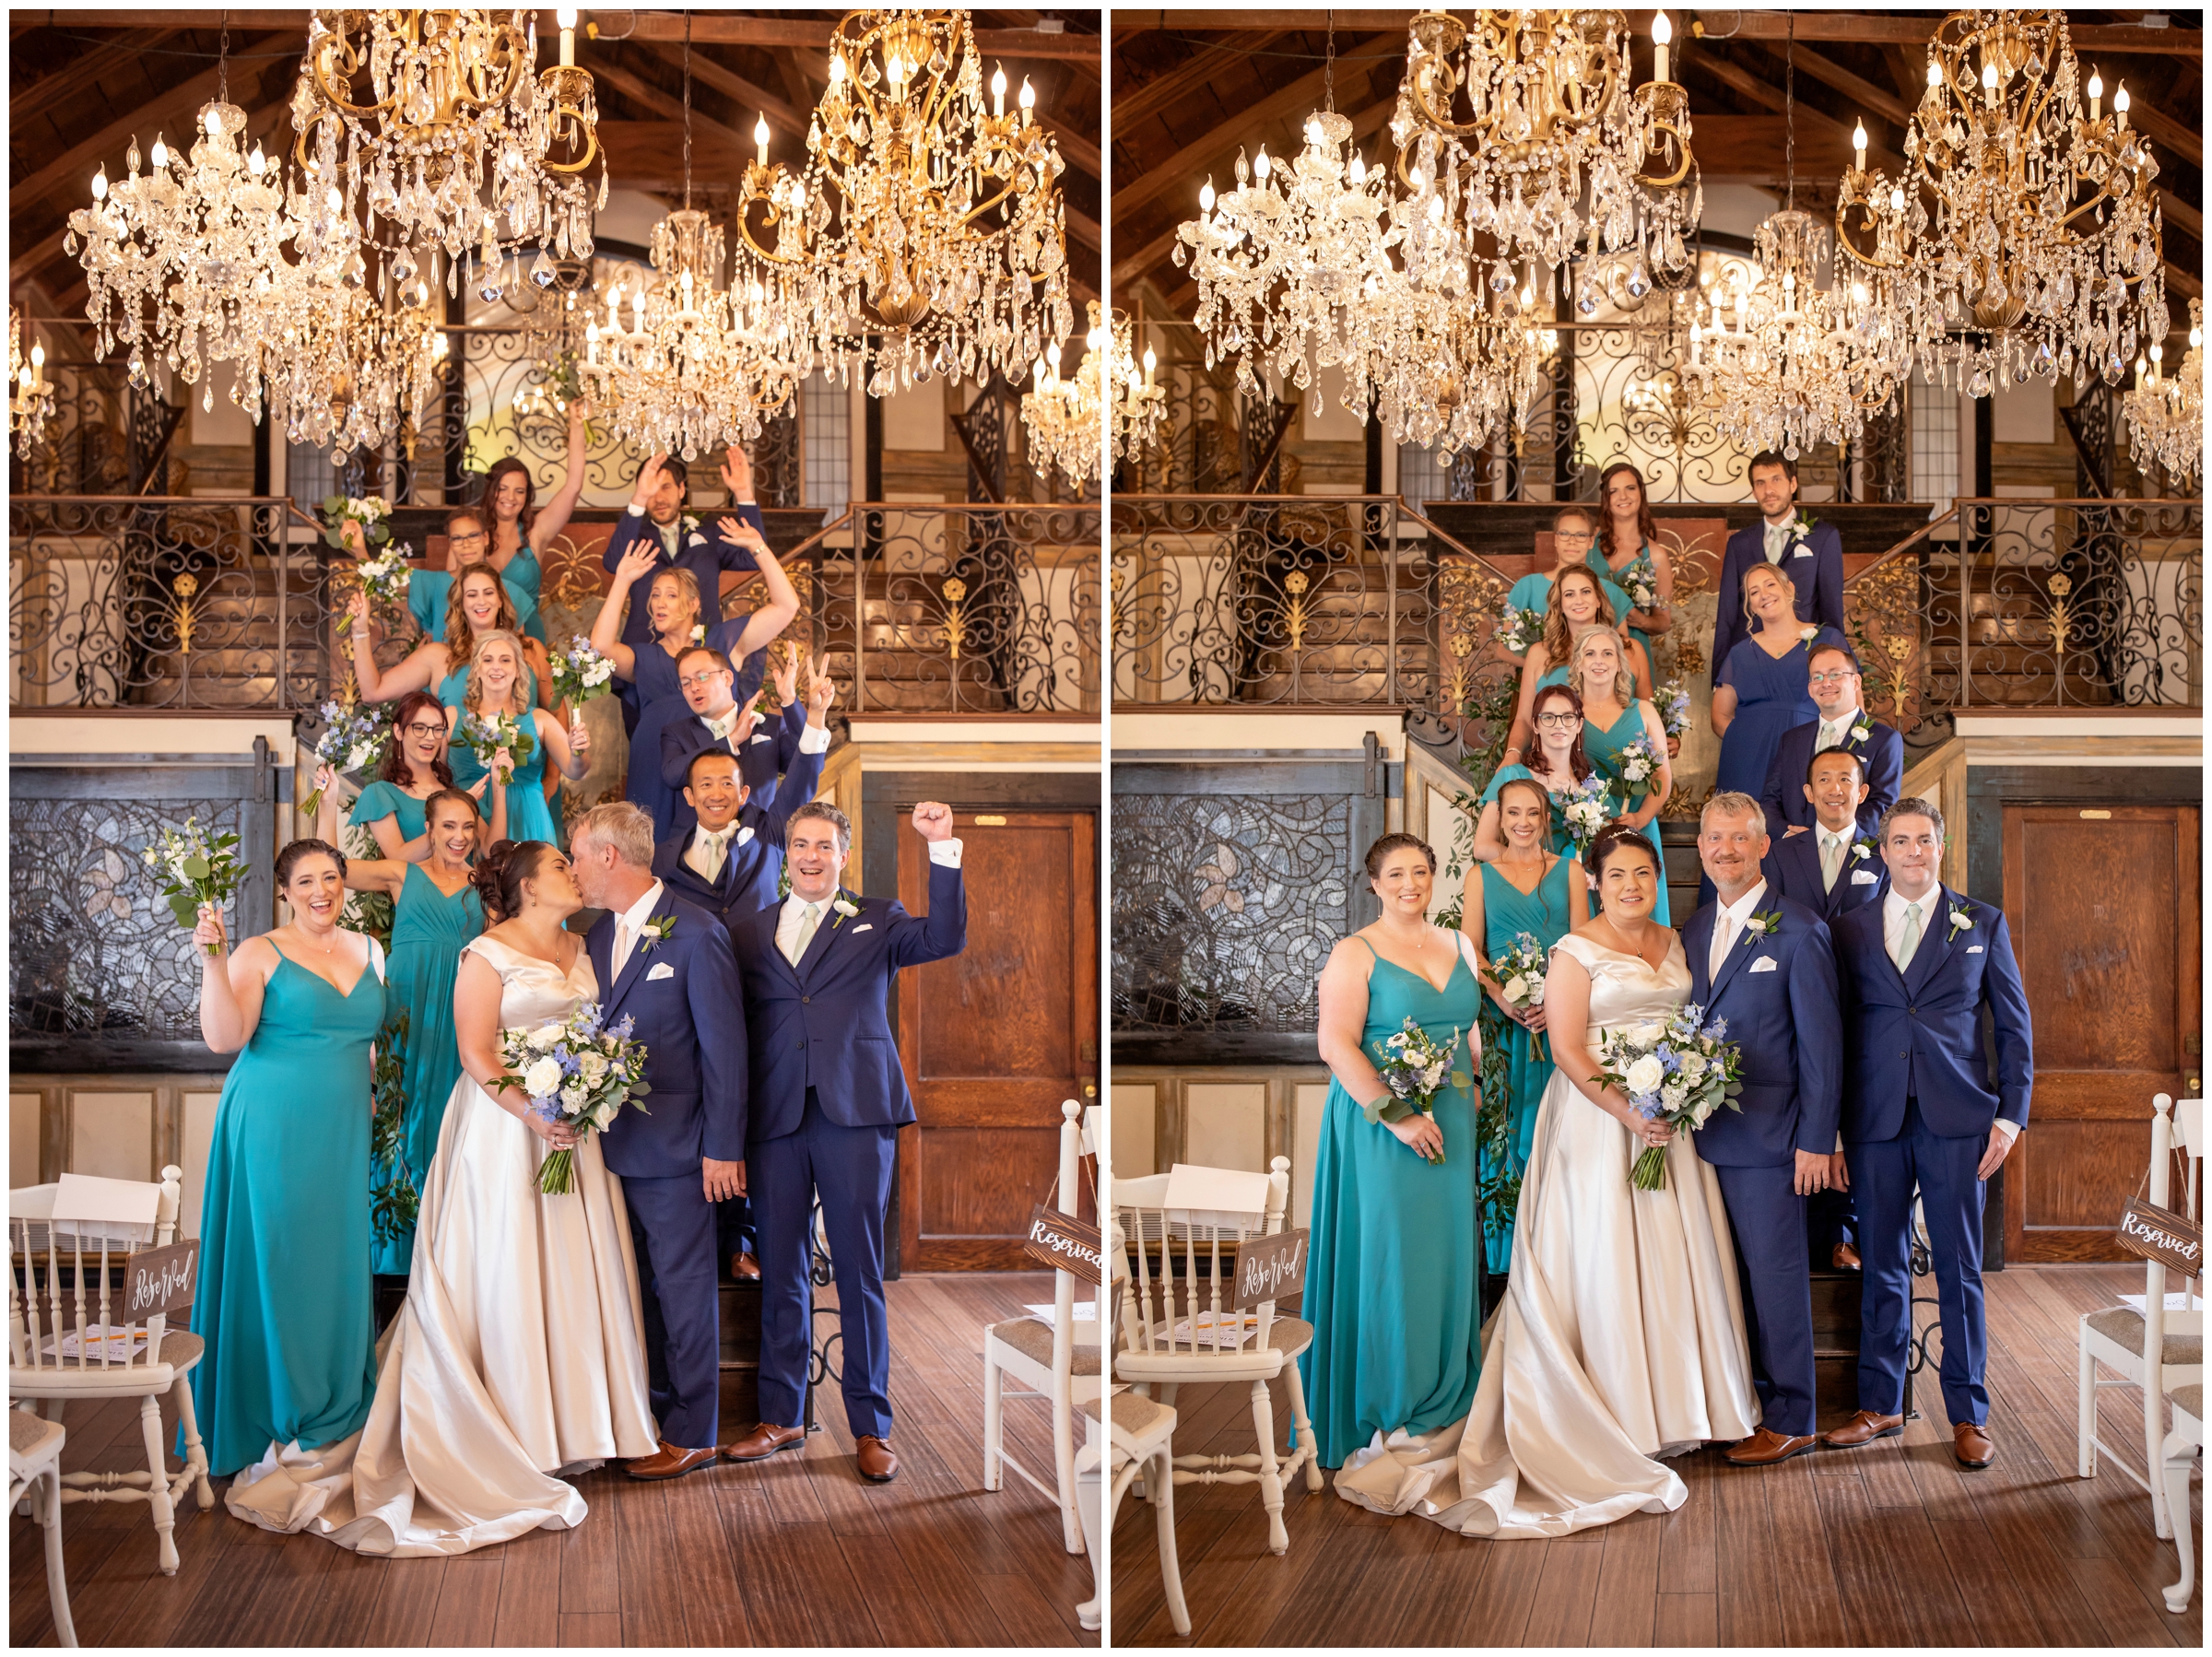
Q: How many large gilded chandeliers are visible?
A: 4